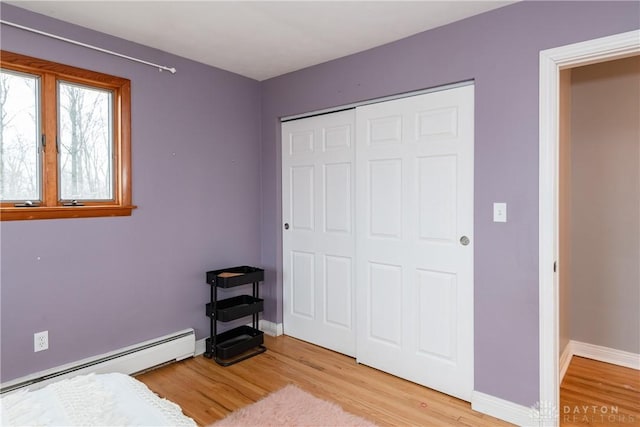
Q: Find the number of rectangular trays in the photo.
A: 3